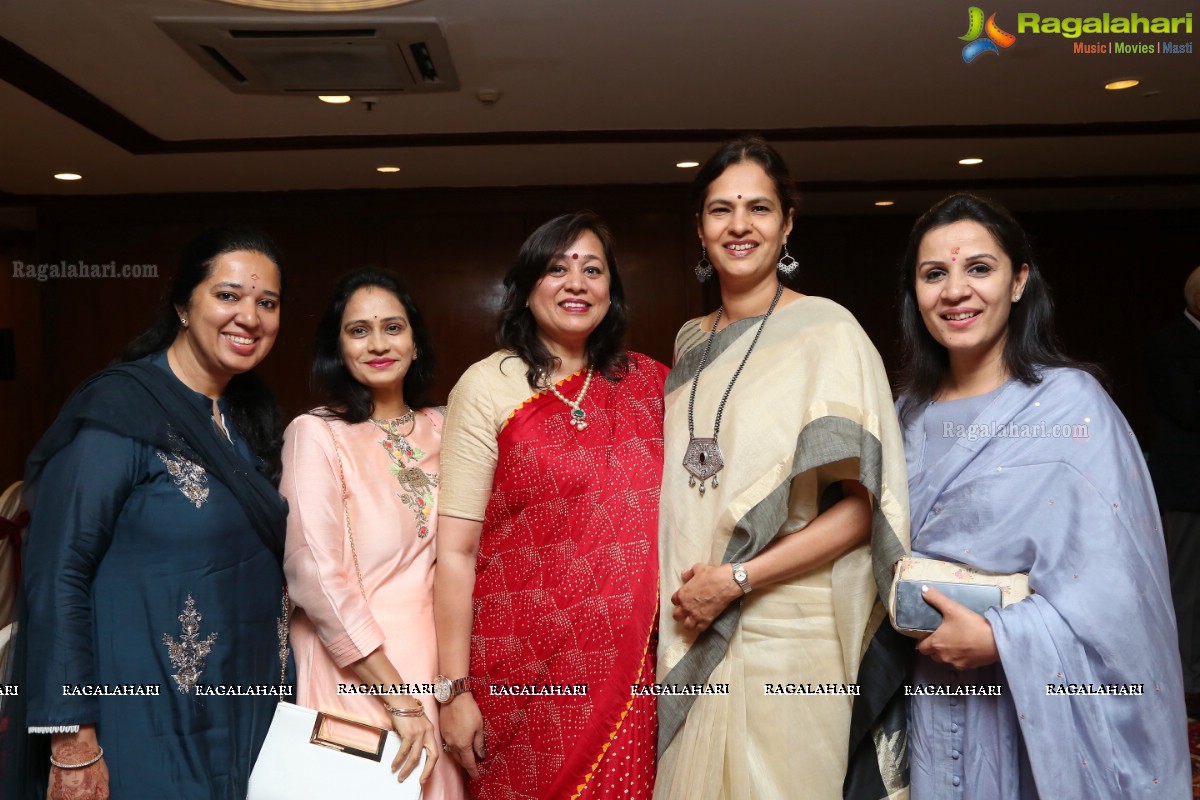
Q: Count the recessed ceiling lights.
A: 7